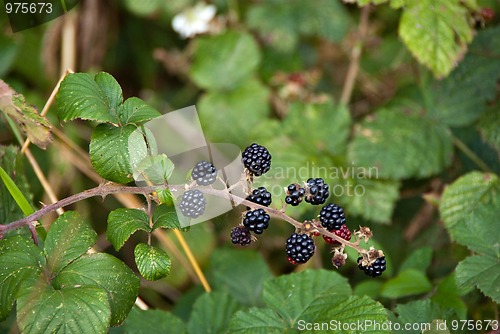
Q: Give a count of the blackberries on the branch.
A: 11